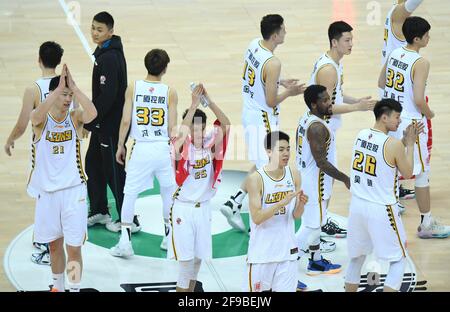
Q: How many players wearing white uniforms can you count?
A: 11